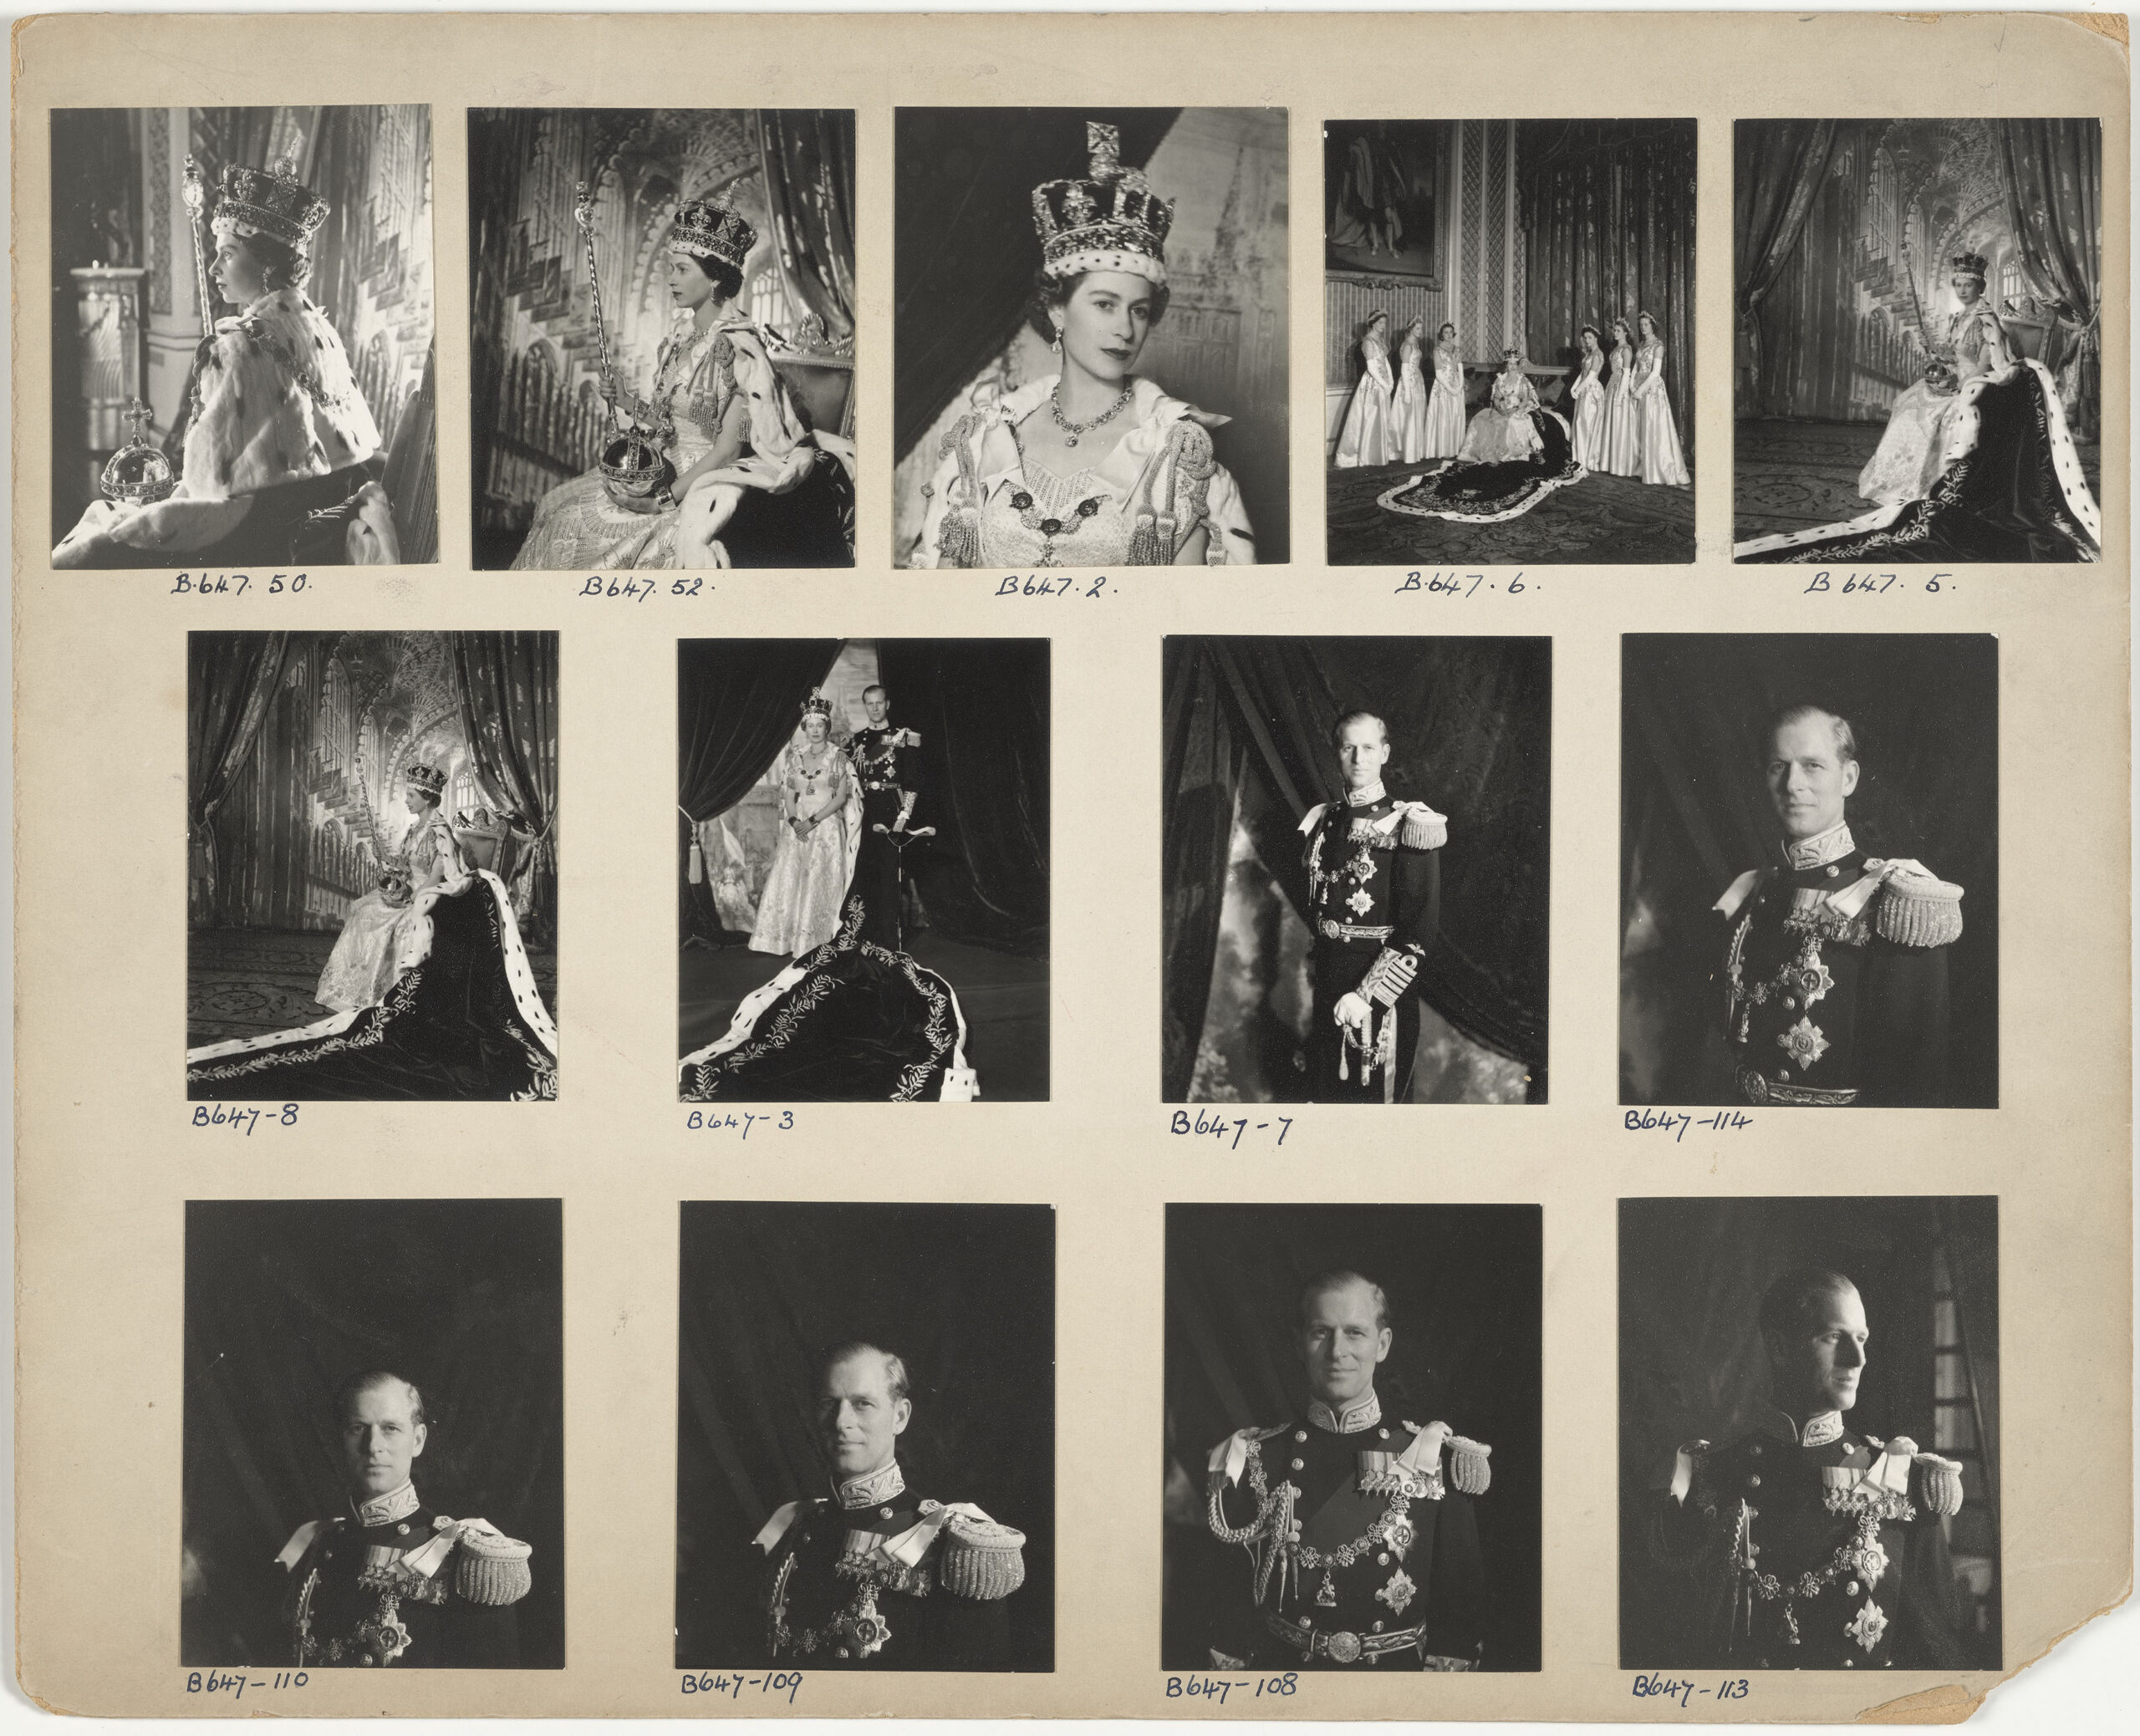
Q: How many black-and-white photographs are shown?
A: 13